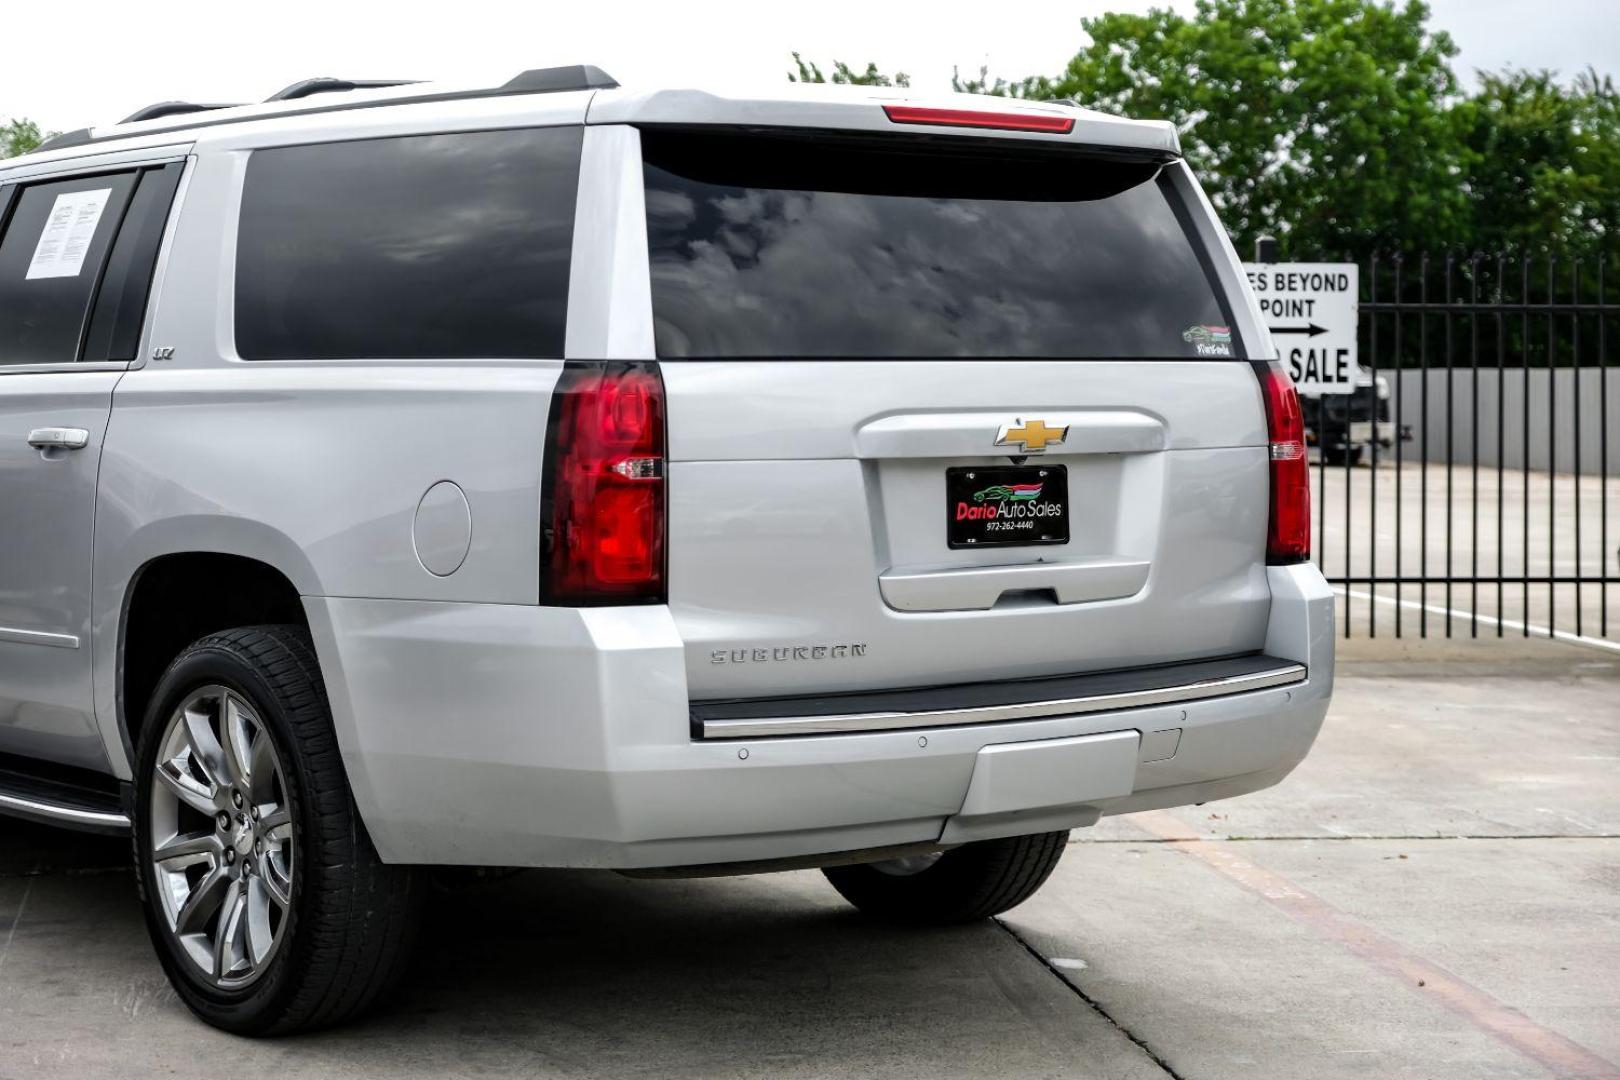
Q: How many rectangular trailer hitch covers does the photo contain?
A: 1